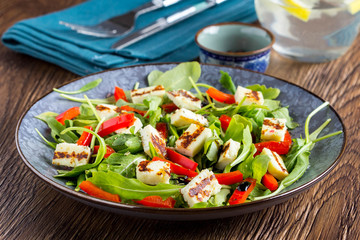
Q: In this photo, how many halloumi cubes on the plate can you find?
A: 14